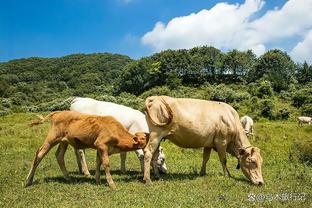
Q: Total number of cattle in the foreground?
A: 3